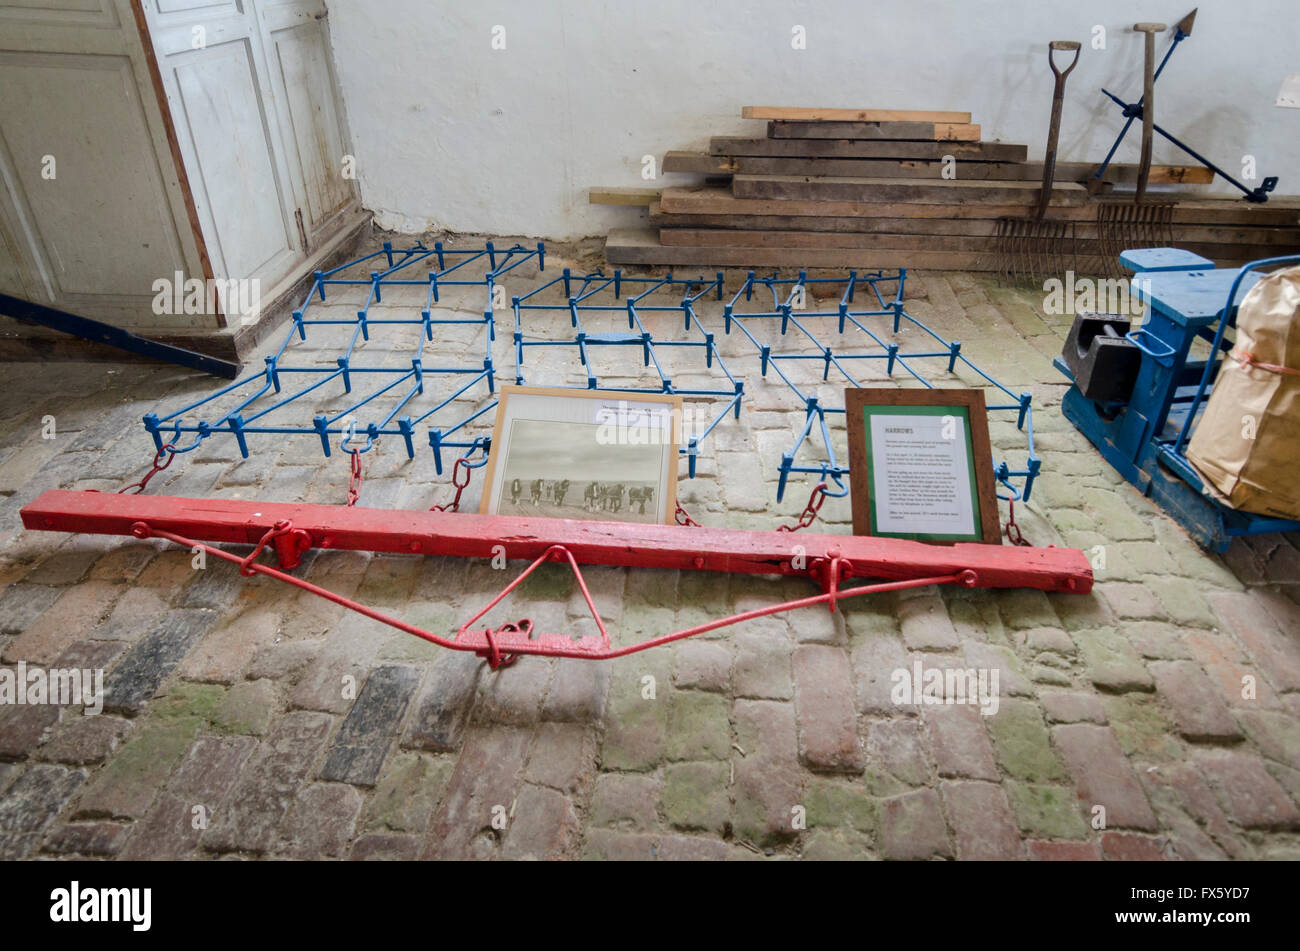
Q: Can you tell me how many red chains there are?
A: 6